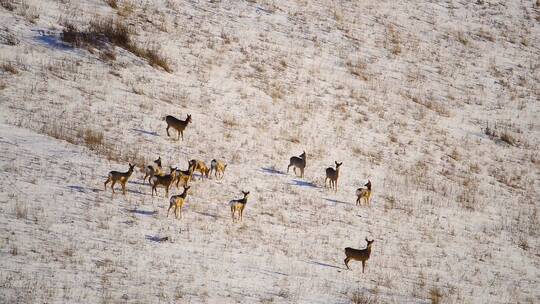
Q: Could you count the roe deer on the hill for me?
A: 13